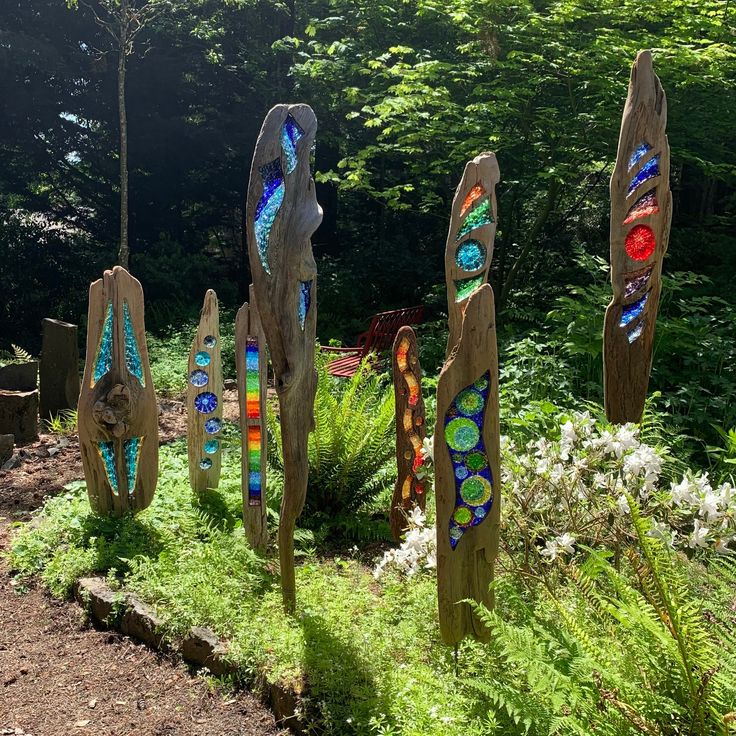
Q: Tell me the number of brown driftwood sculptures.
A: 8